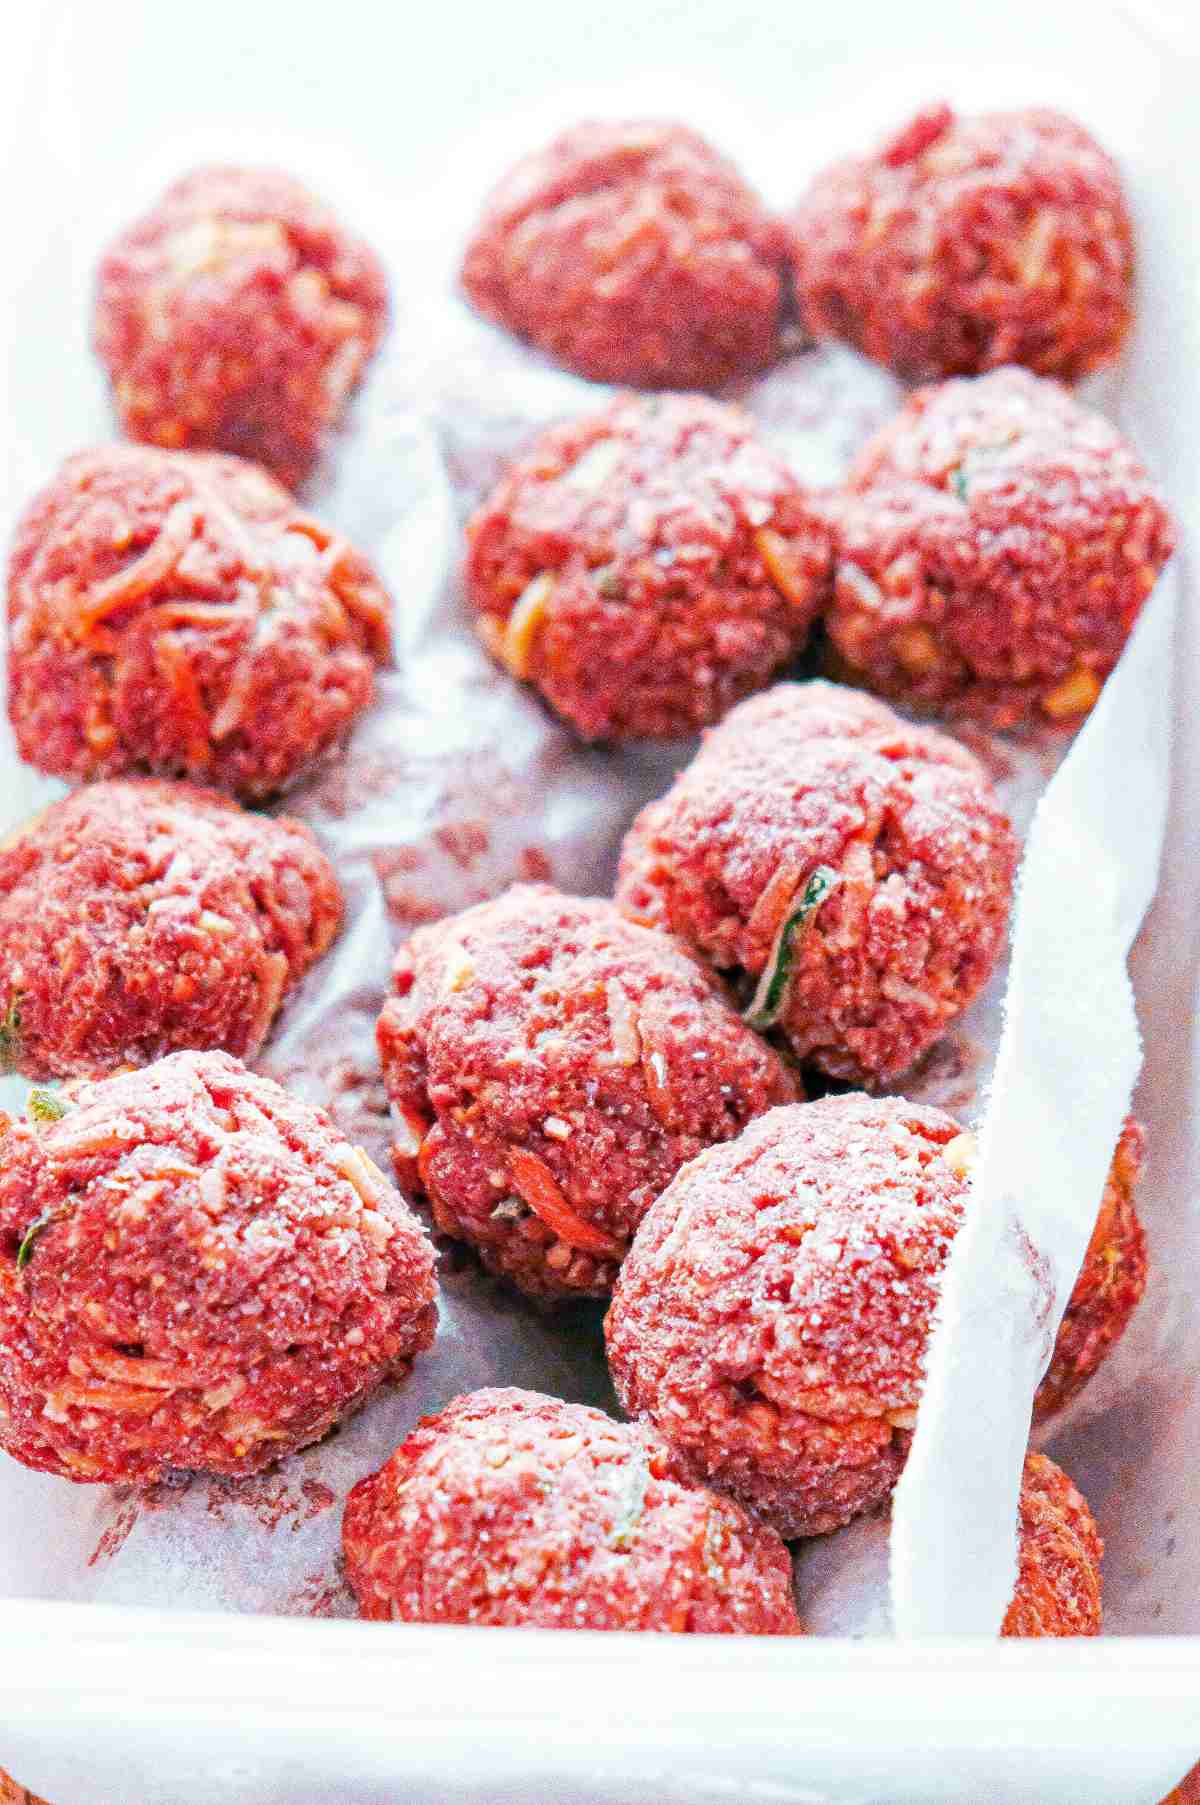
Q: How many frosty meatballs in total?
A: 14